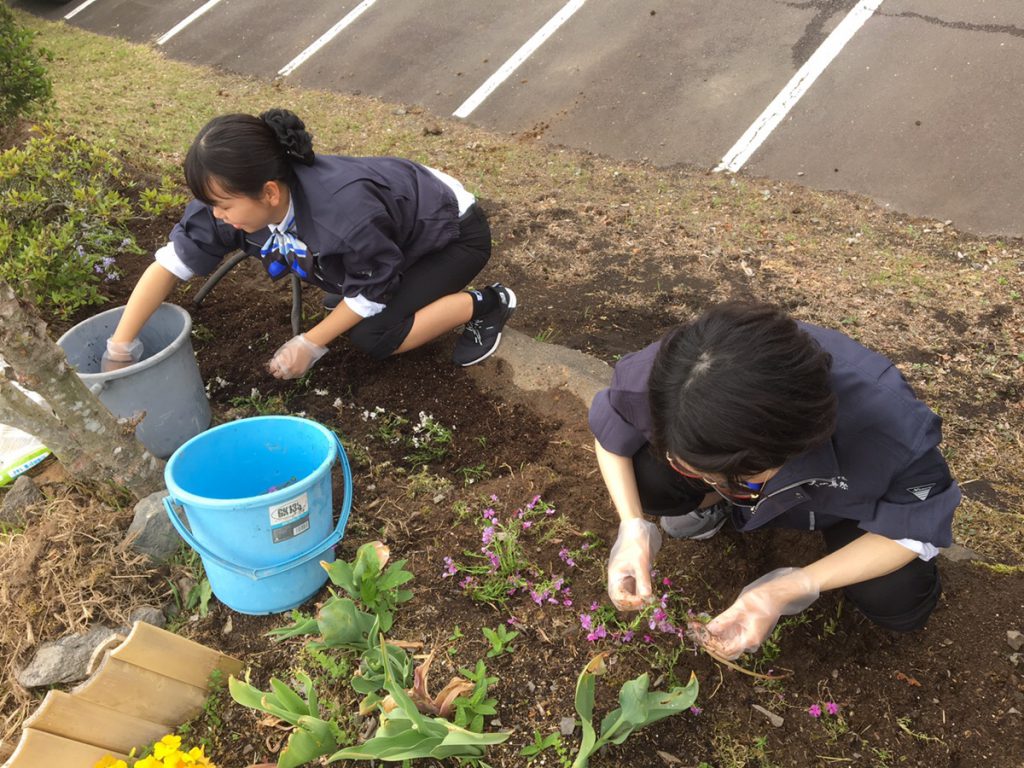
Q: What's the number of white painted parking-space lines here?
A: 5